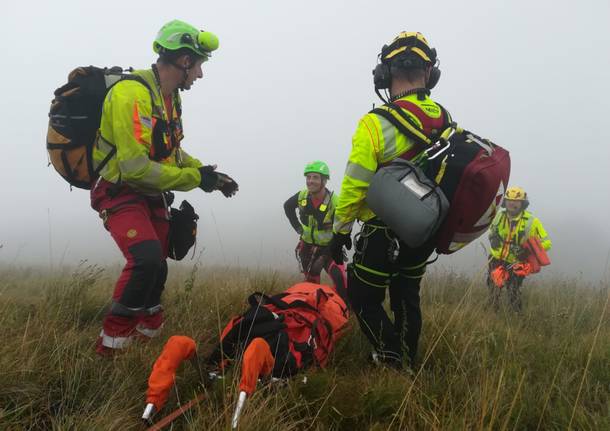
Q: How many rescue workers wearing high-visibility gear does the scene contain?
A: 4